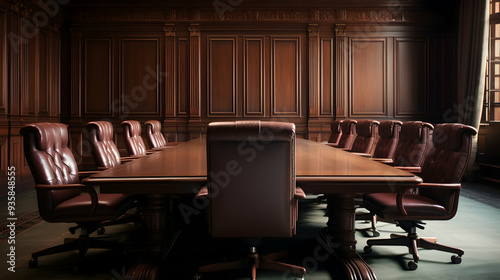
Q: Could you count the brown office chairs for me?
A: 11